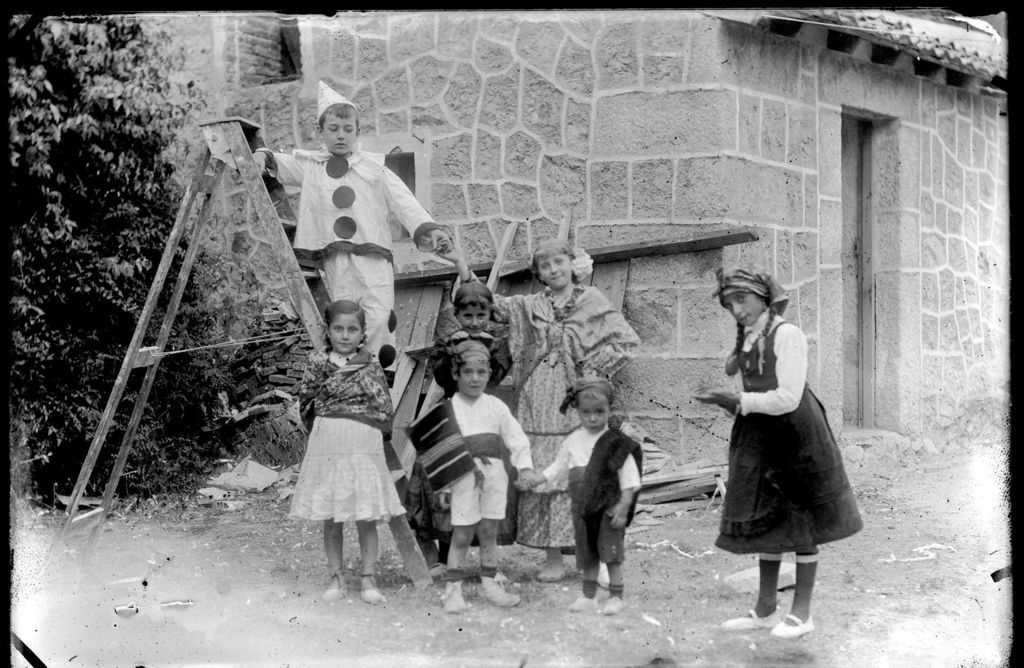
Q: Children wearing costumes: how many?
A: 7